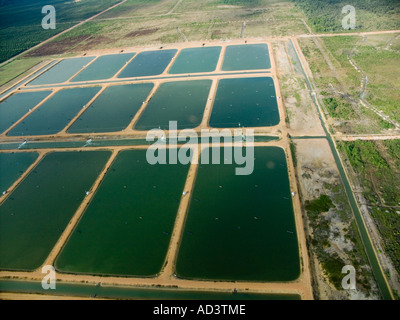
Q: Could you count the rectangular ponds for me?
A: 14